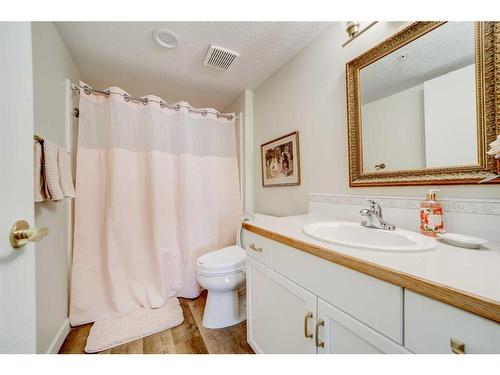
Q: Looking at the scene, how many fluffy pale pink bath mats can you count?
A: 1